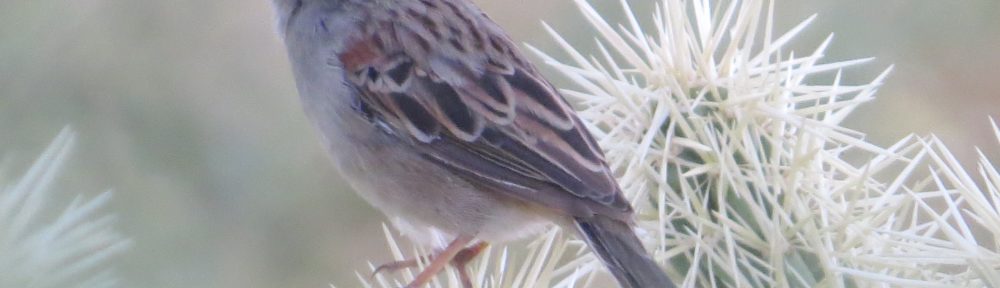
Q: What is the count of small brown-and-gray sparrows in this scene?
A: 1